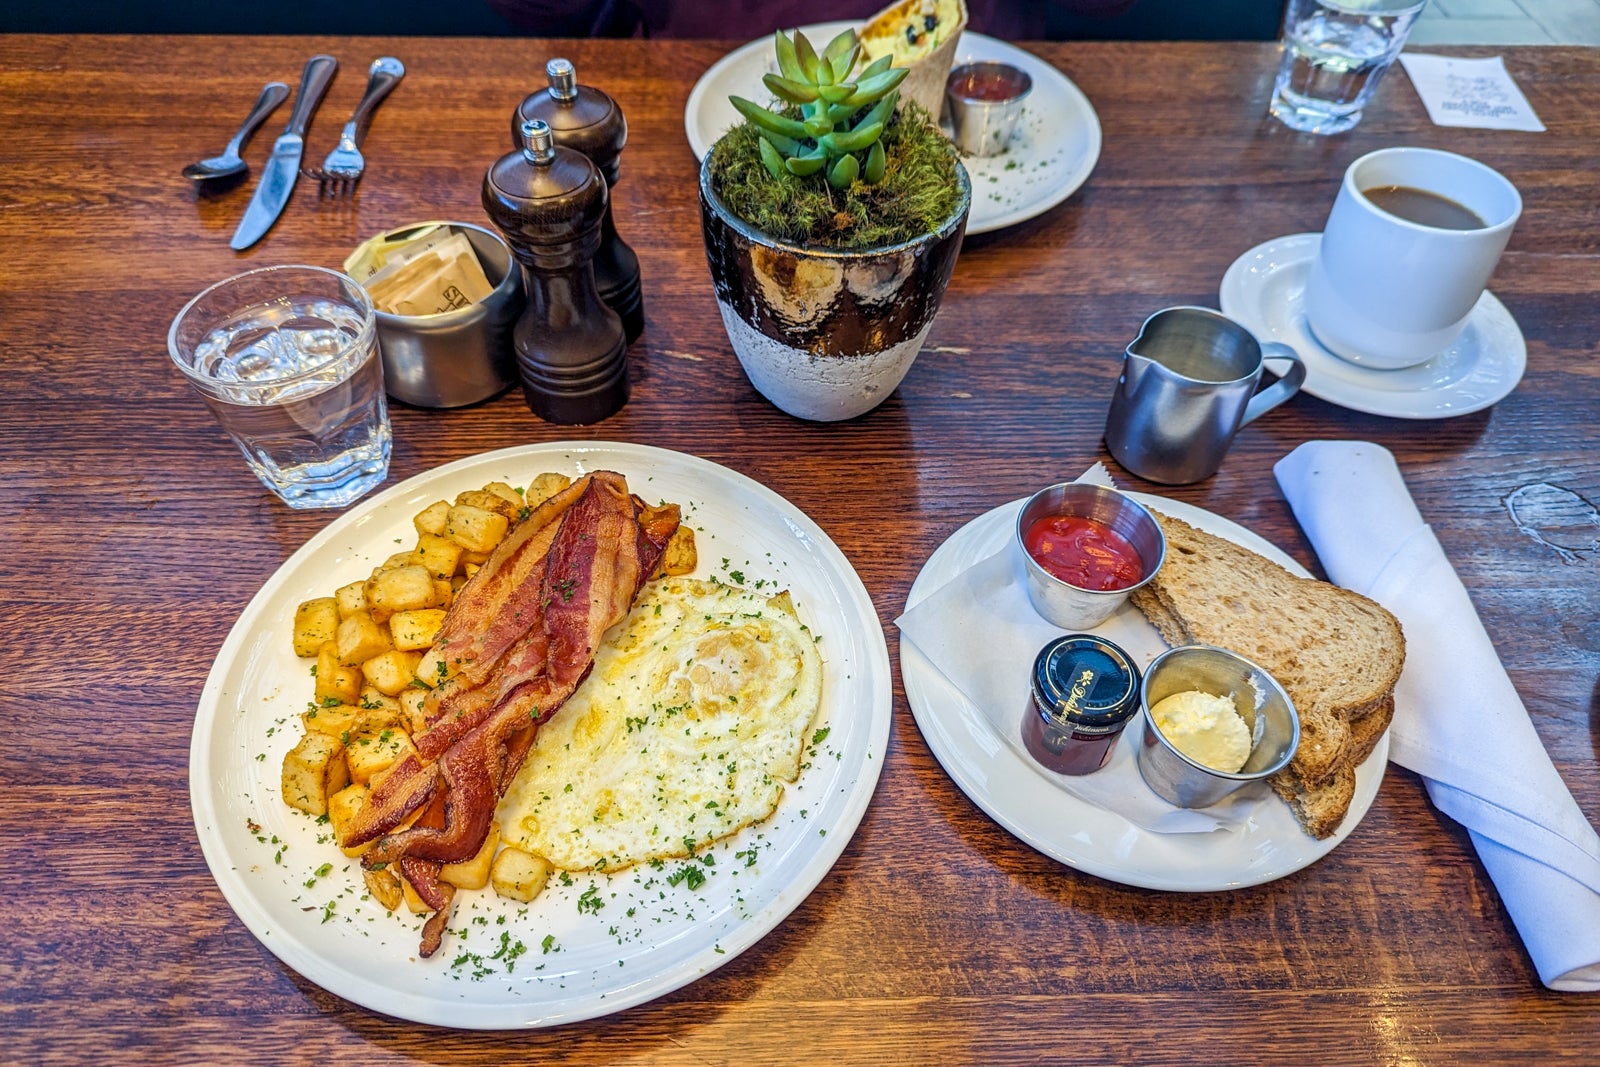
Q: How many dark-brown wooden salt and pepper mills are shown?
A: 2